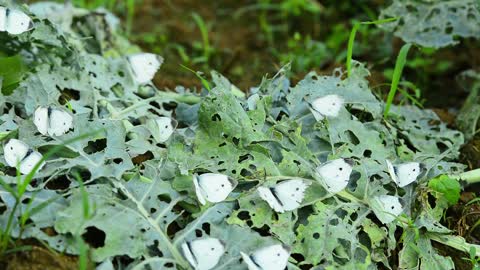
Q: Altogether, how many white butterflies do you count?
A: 13